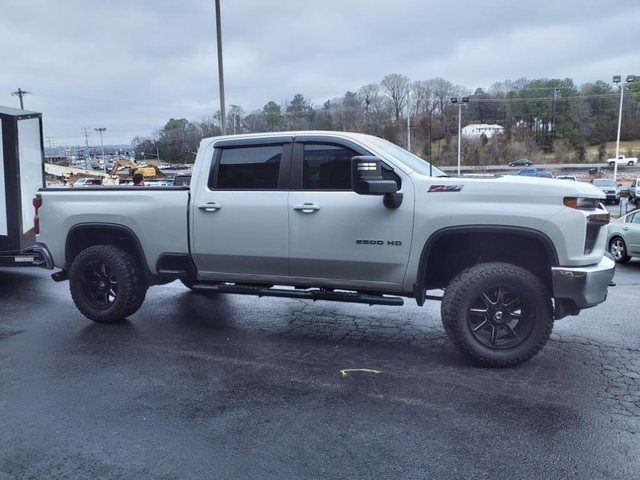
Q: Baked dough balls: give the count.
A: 0